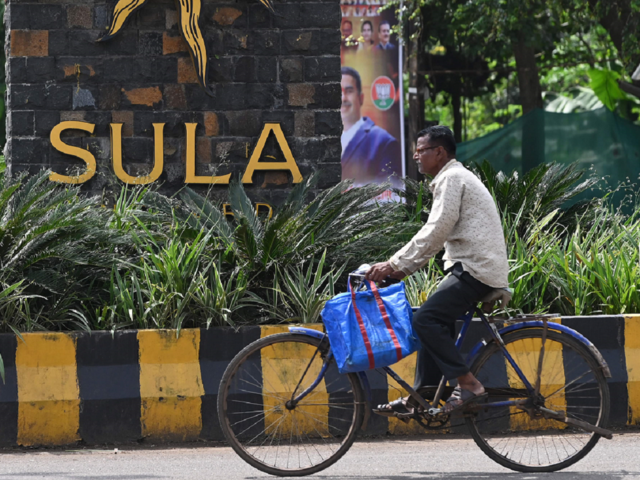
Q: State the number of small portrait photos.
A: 3